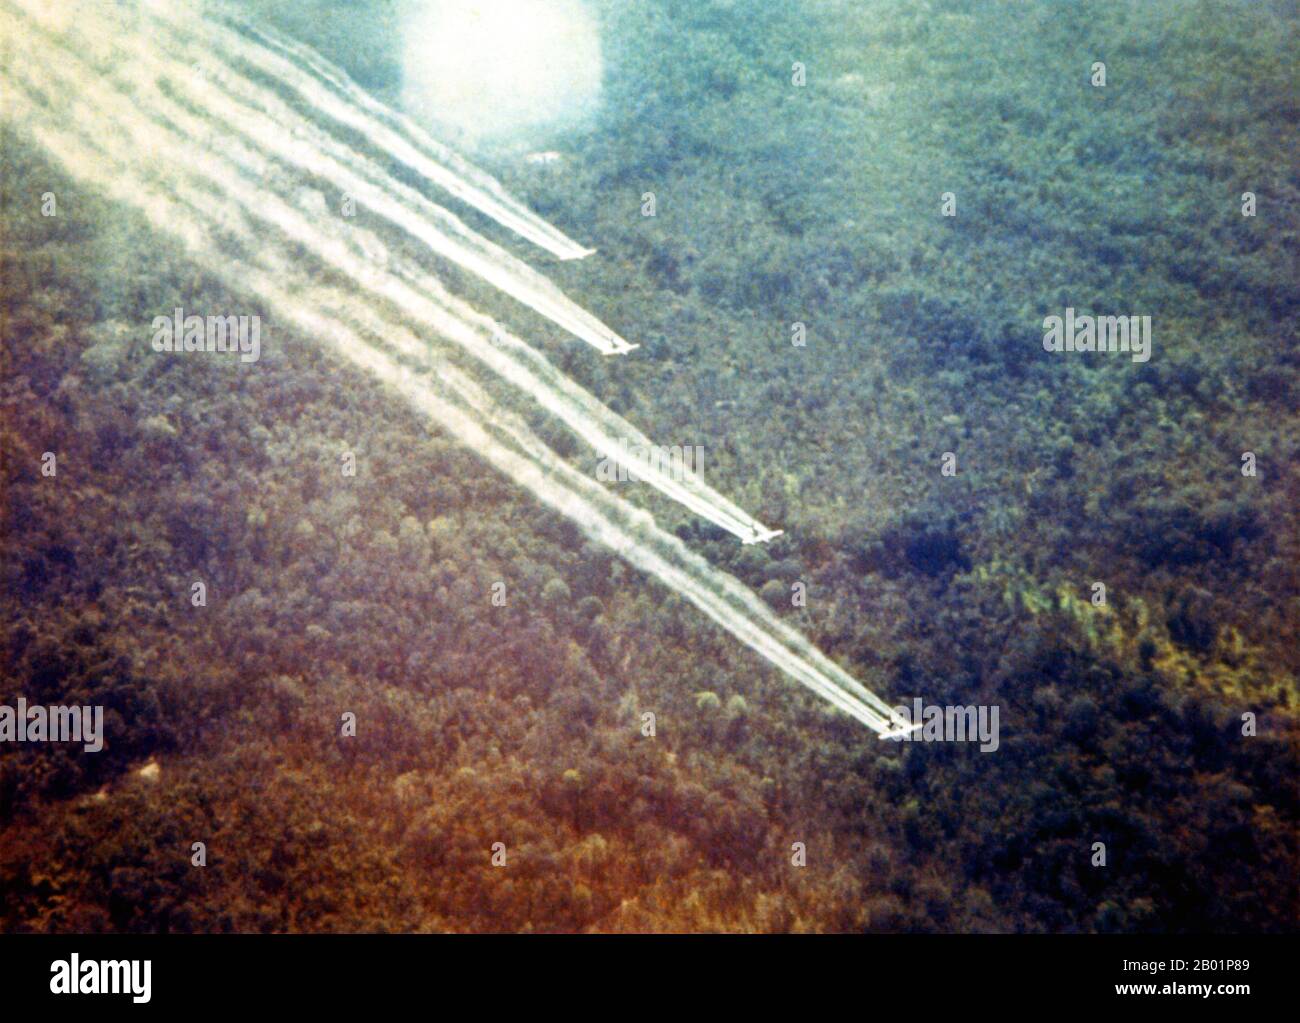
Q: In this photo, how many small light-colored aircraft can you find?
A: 4